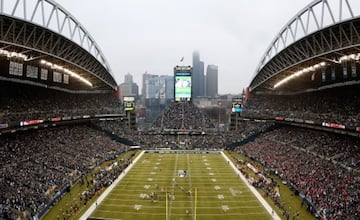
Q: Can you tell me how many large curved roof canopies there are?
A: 2